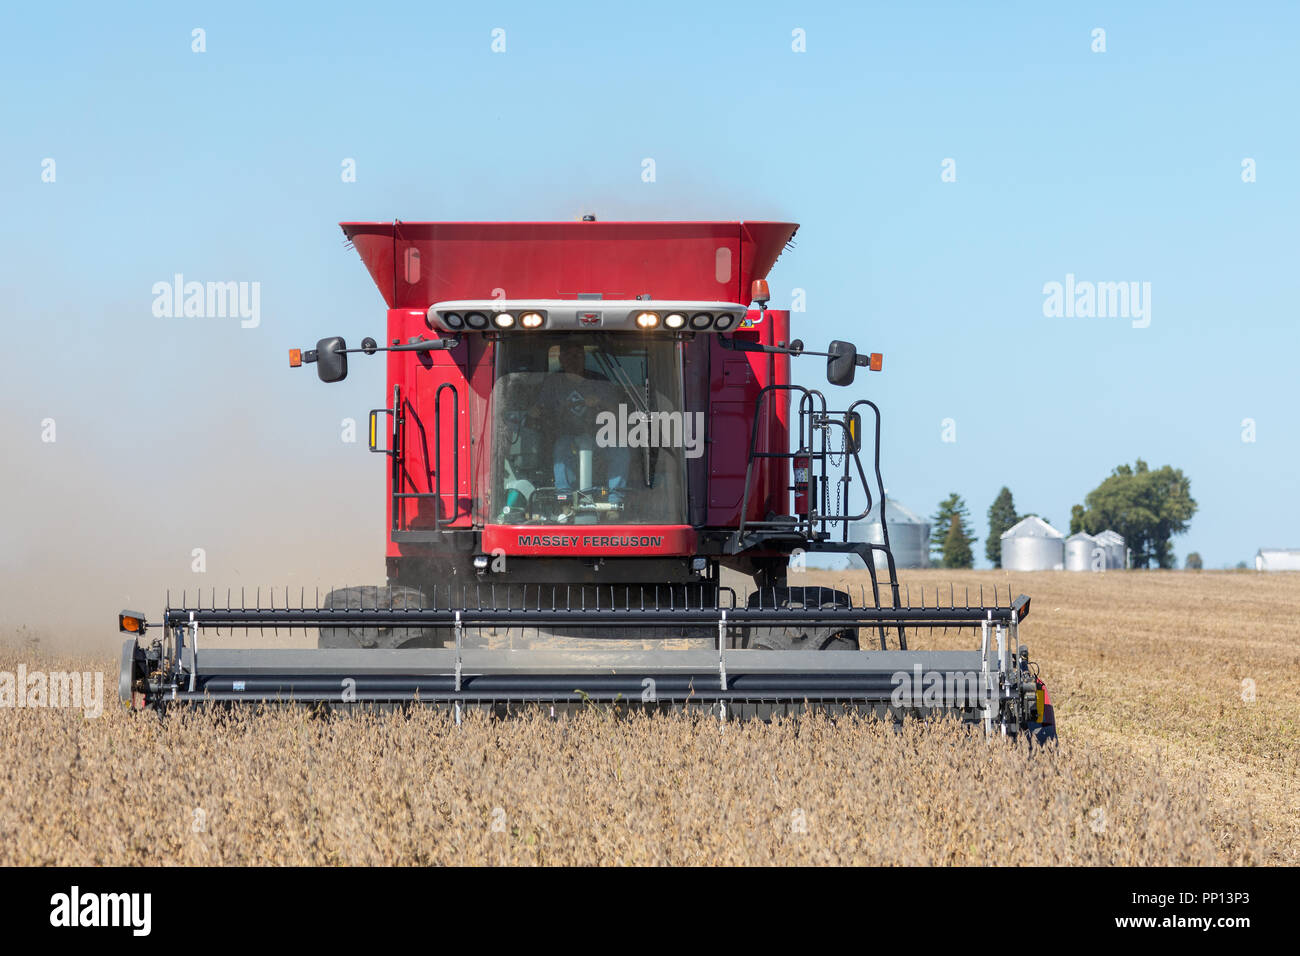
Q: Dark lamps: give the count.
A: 4